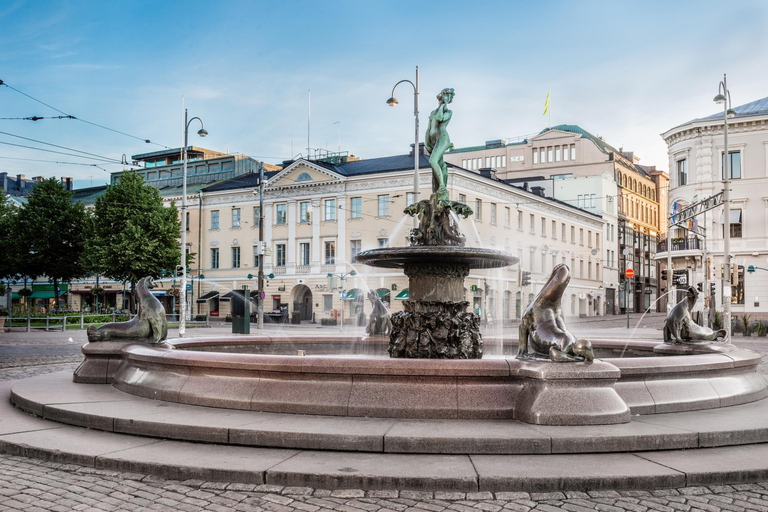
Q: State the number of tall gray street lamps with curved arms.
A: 3